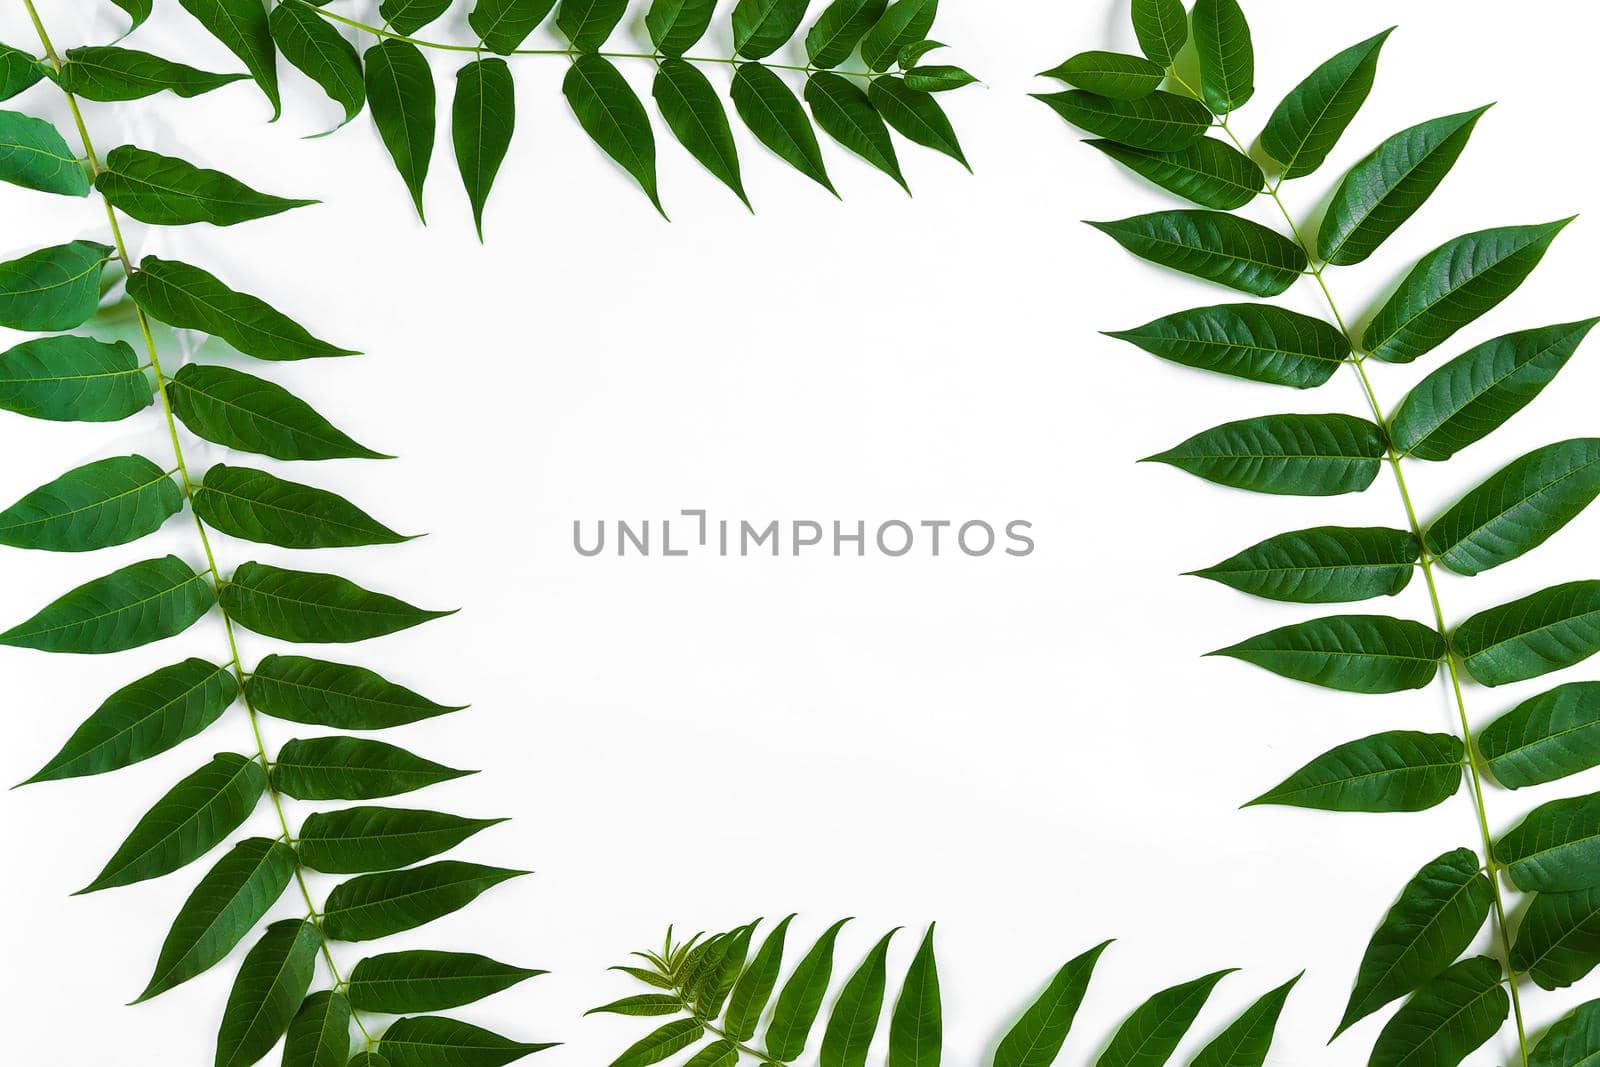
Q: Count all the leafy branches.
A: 4